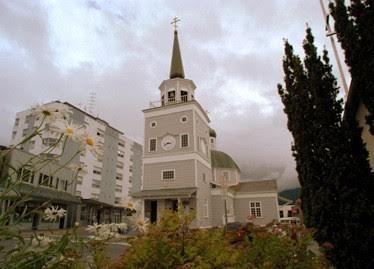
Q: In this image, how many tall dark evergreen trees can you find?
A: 2